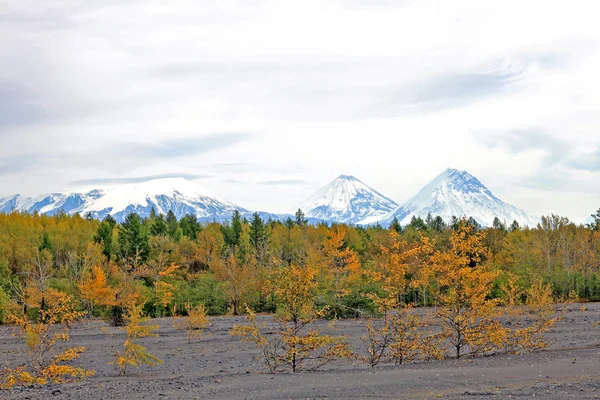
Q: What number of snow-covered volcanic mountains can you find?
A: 3